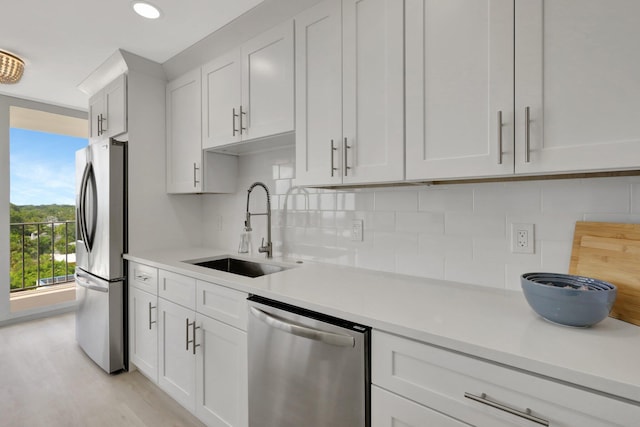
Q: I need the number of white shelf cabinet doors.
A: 12